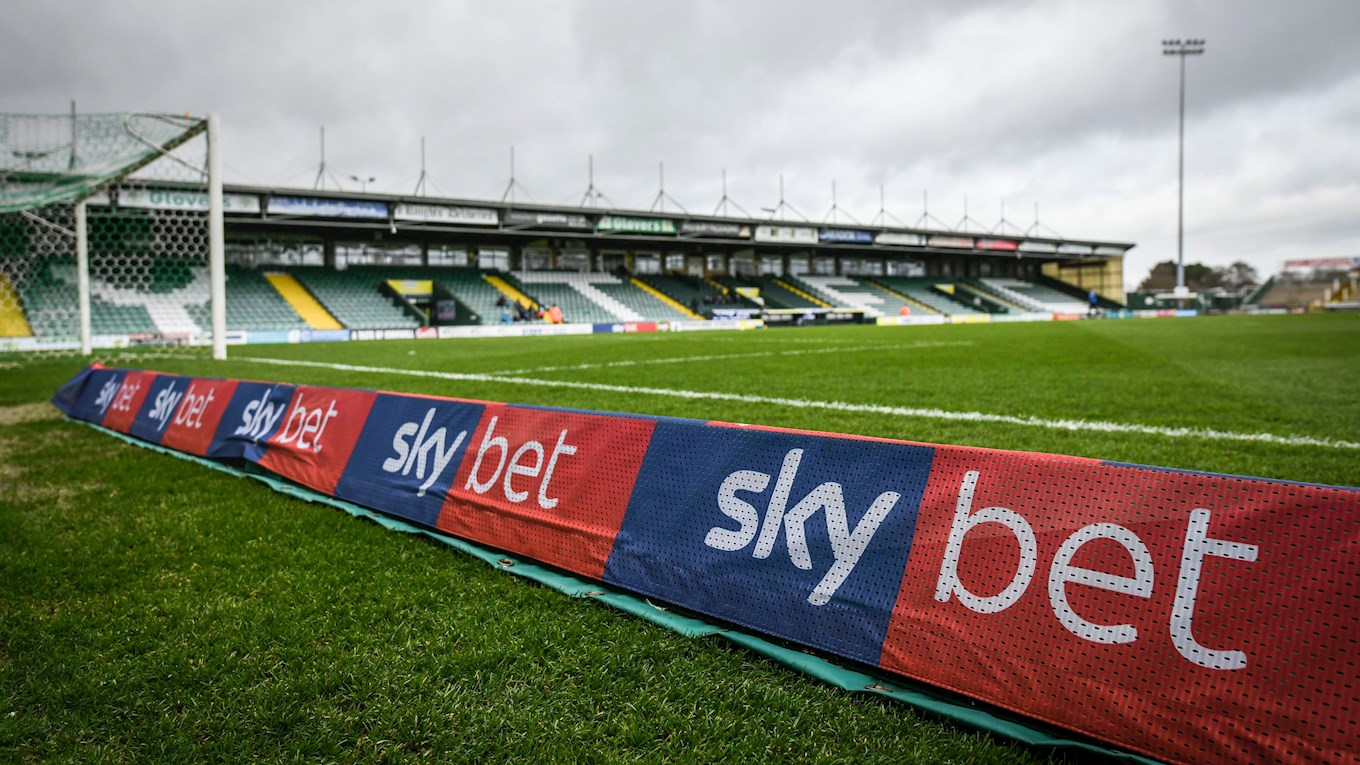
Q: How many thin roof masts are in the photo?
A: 14